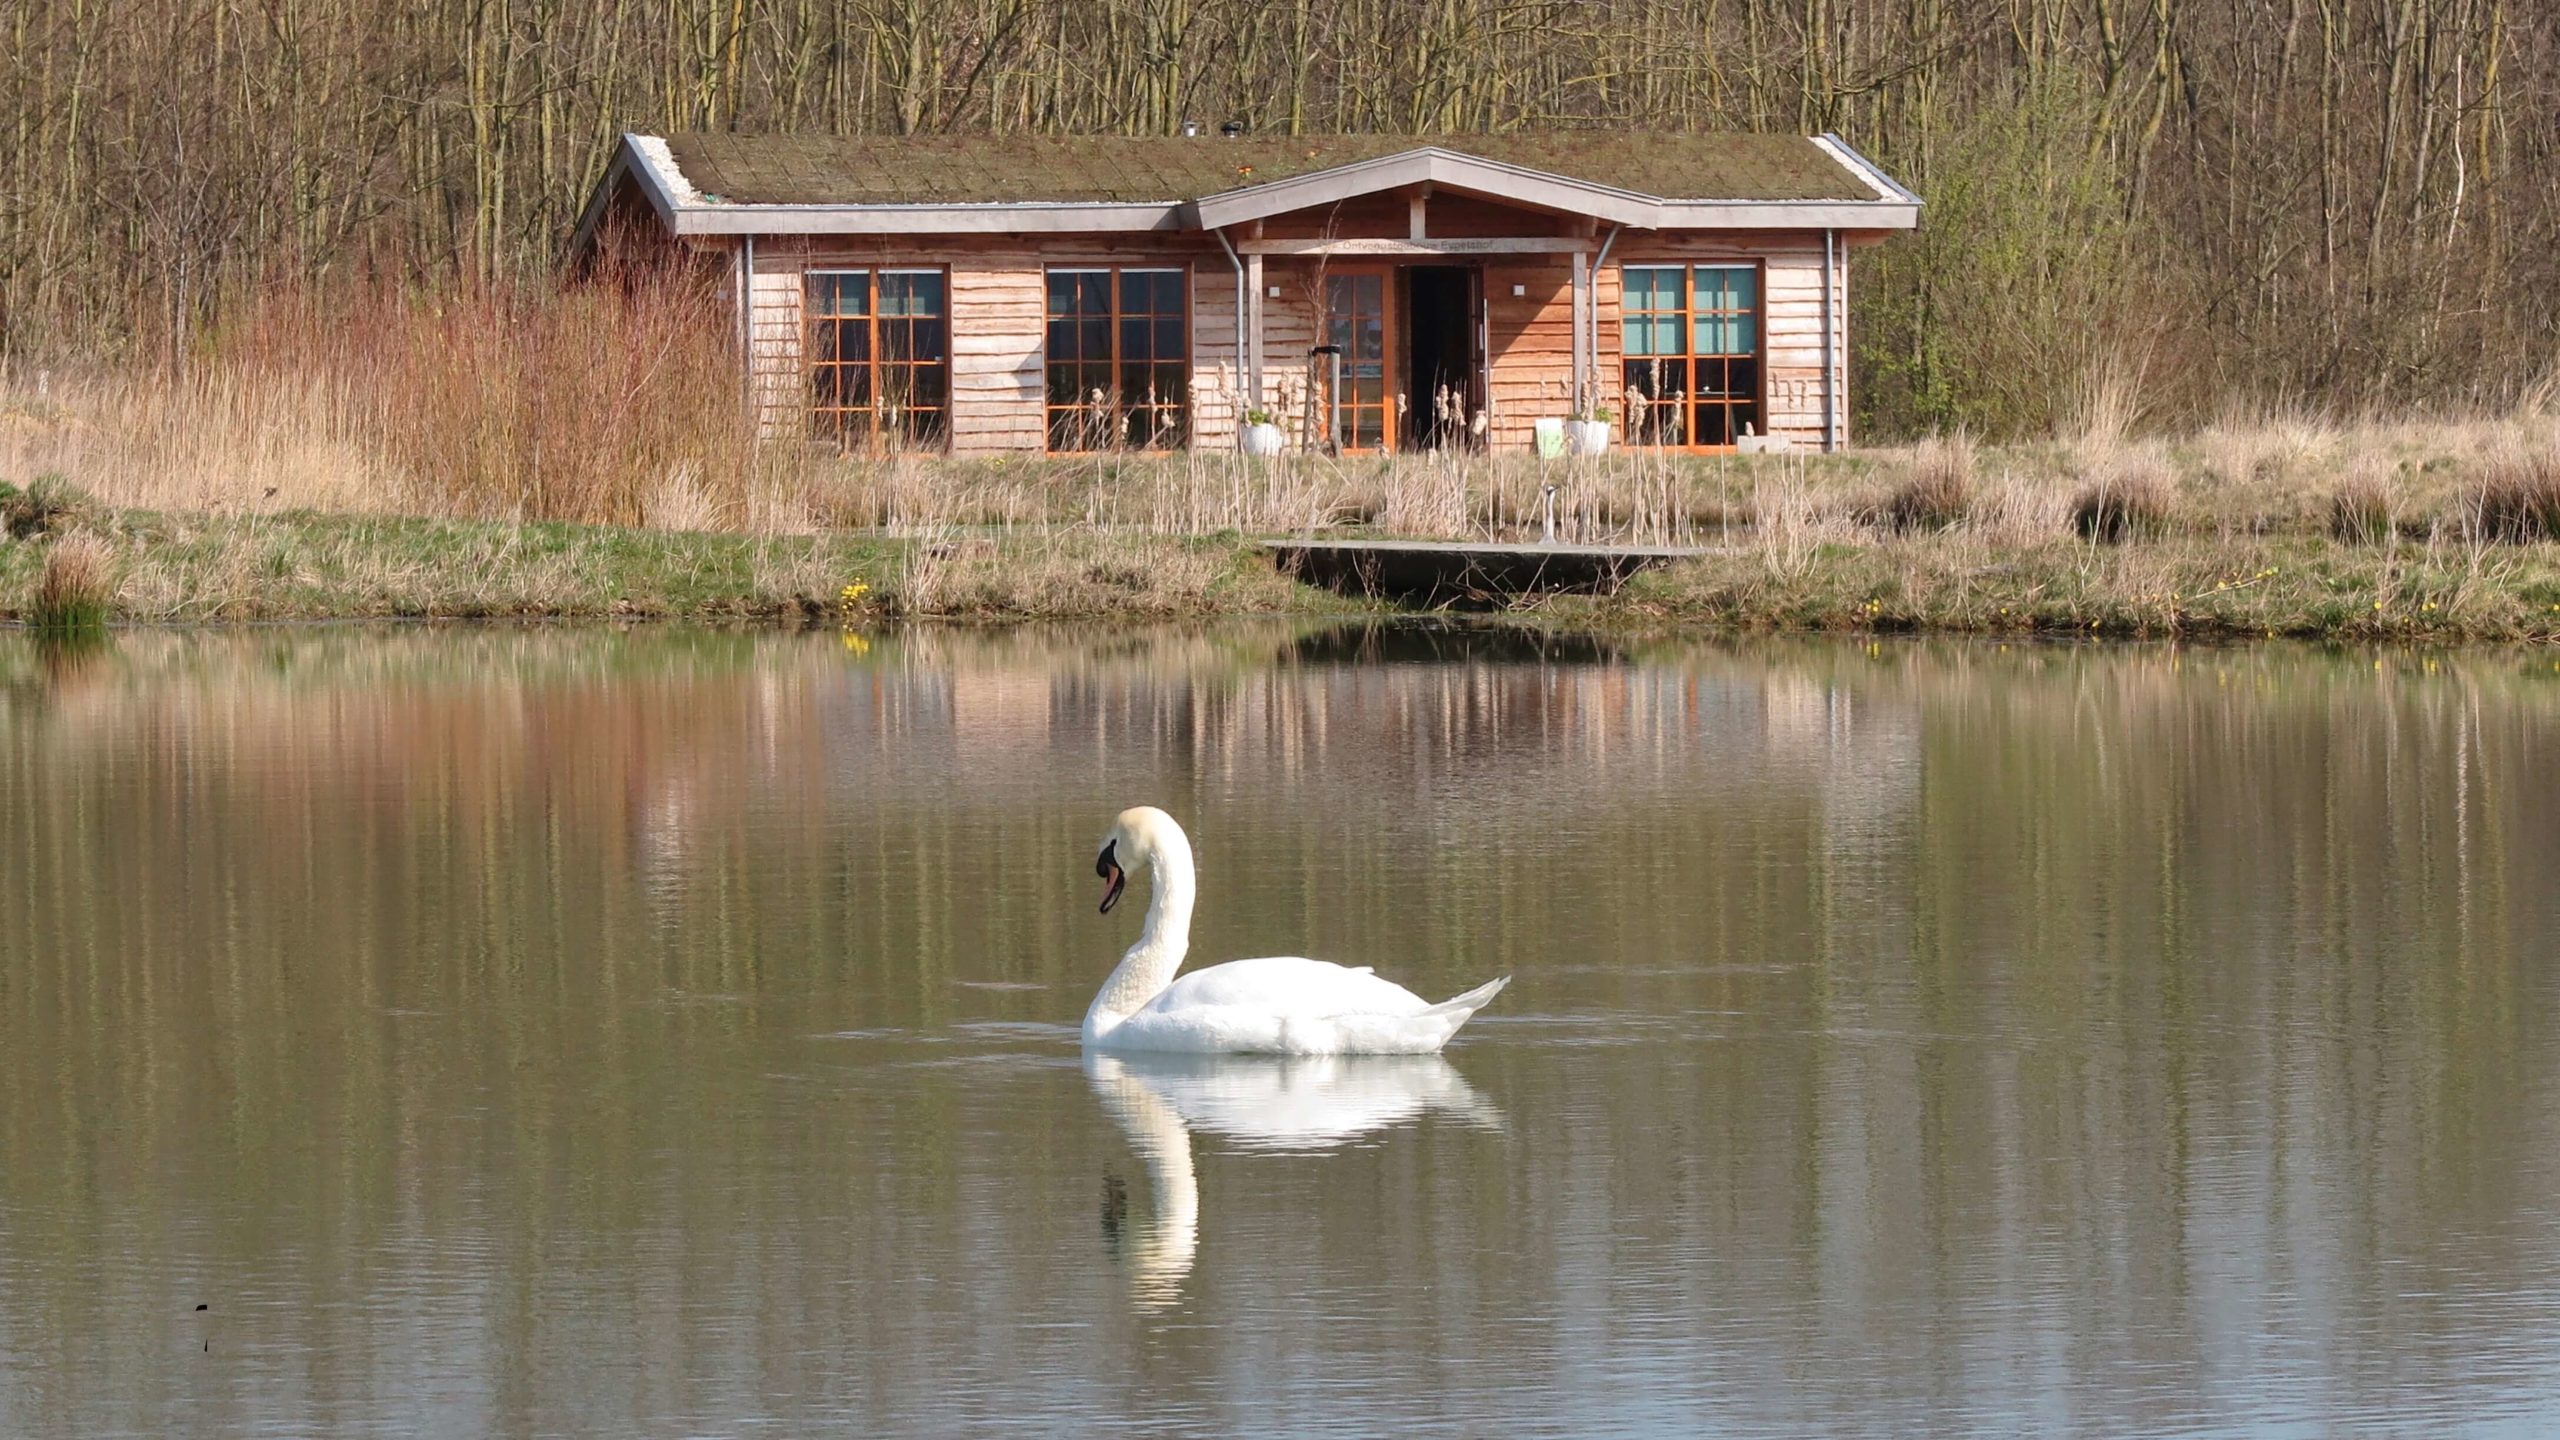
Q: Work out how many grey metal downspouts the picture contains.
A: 4